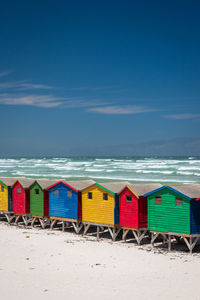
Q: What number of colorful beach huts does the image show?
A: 7